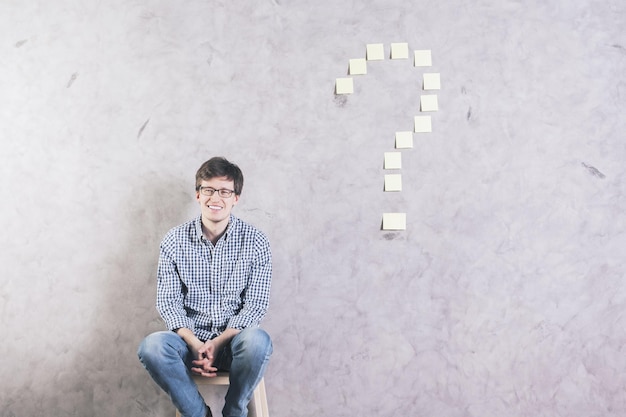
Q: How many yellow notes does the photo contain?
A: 12